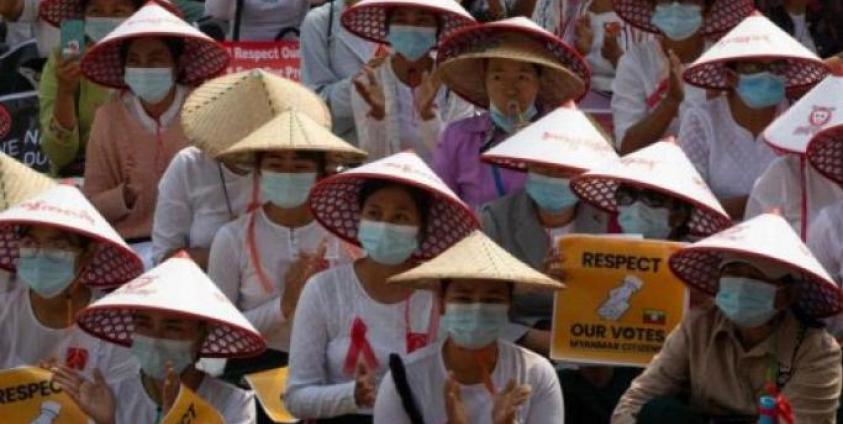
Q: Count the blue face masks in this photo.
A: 14